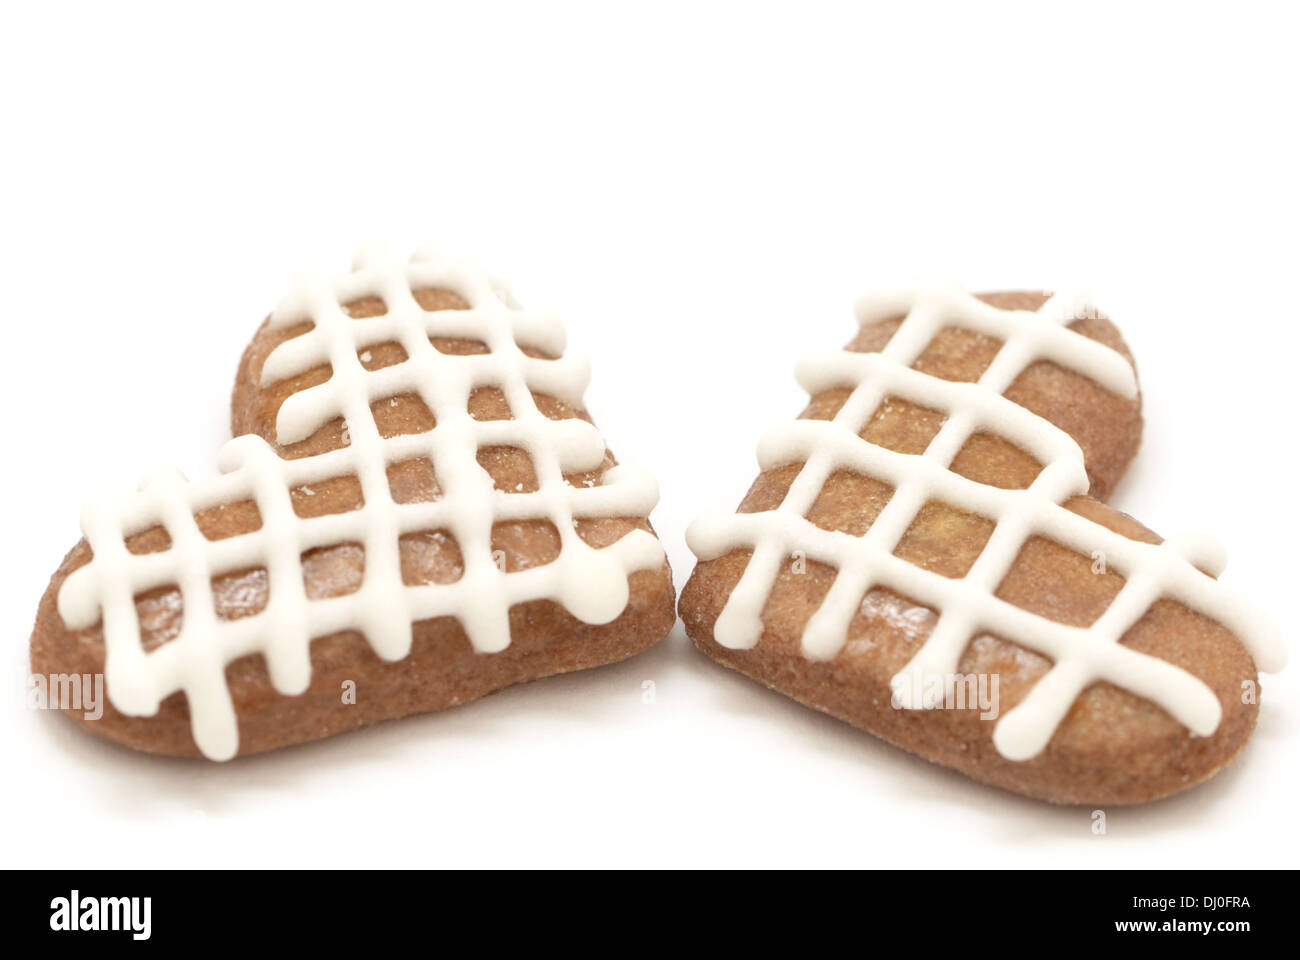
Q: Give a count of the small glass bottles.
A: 0